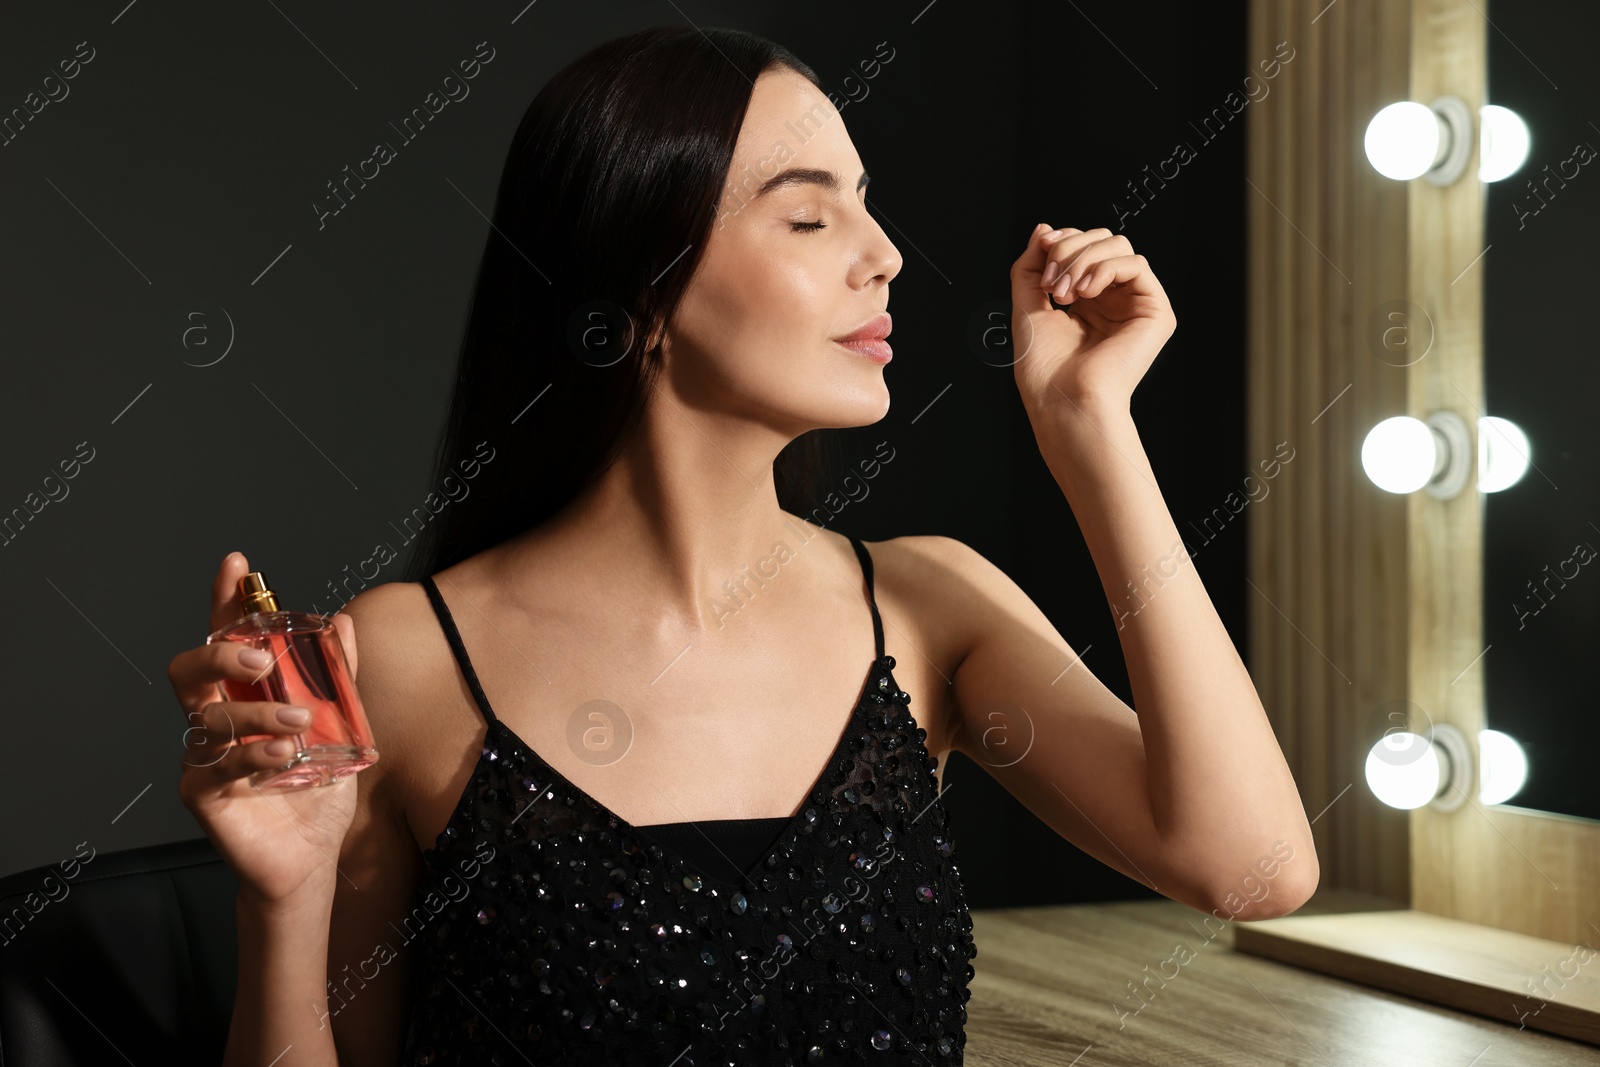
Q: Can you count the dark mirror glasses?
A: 1